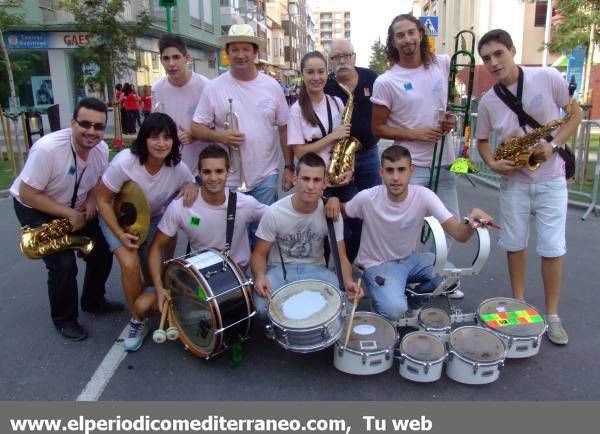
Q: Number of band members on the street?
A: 11